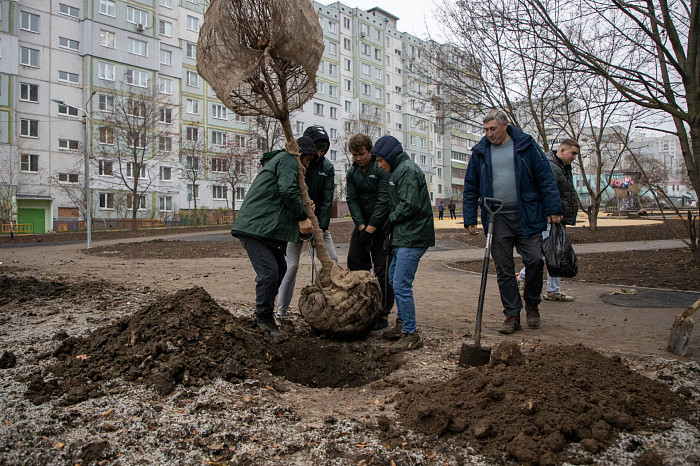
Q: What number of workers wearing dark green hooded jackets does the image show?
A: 4